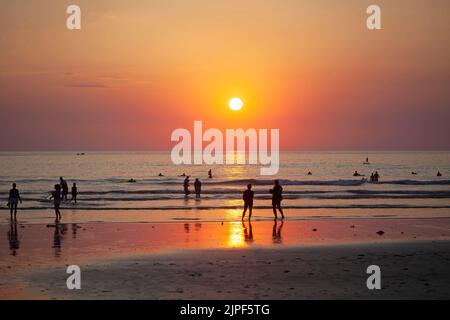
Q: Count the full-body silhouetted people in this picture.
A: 8